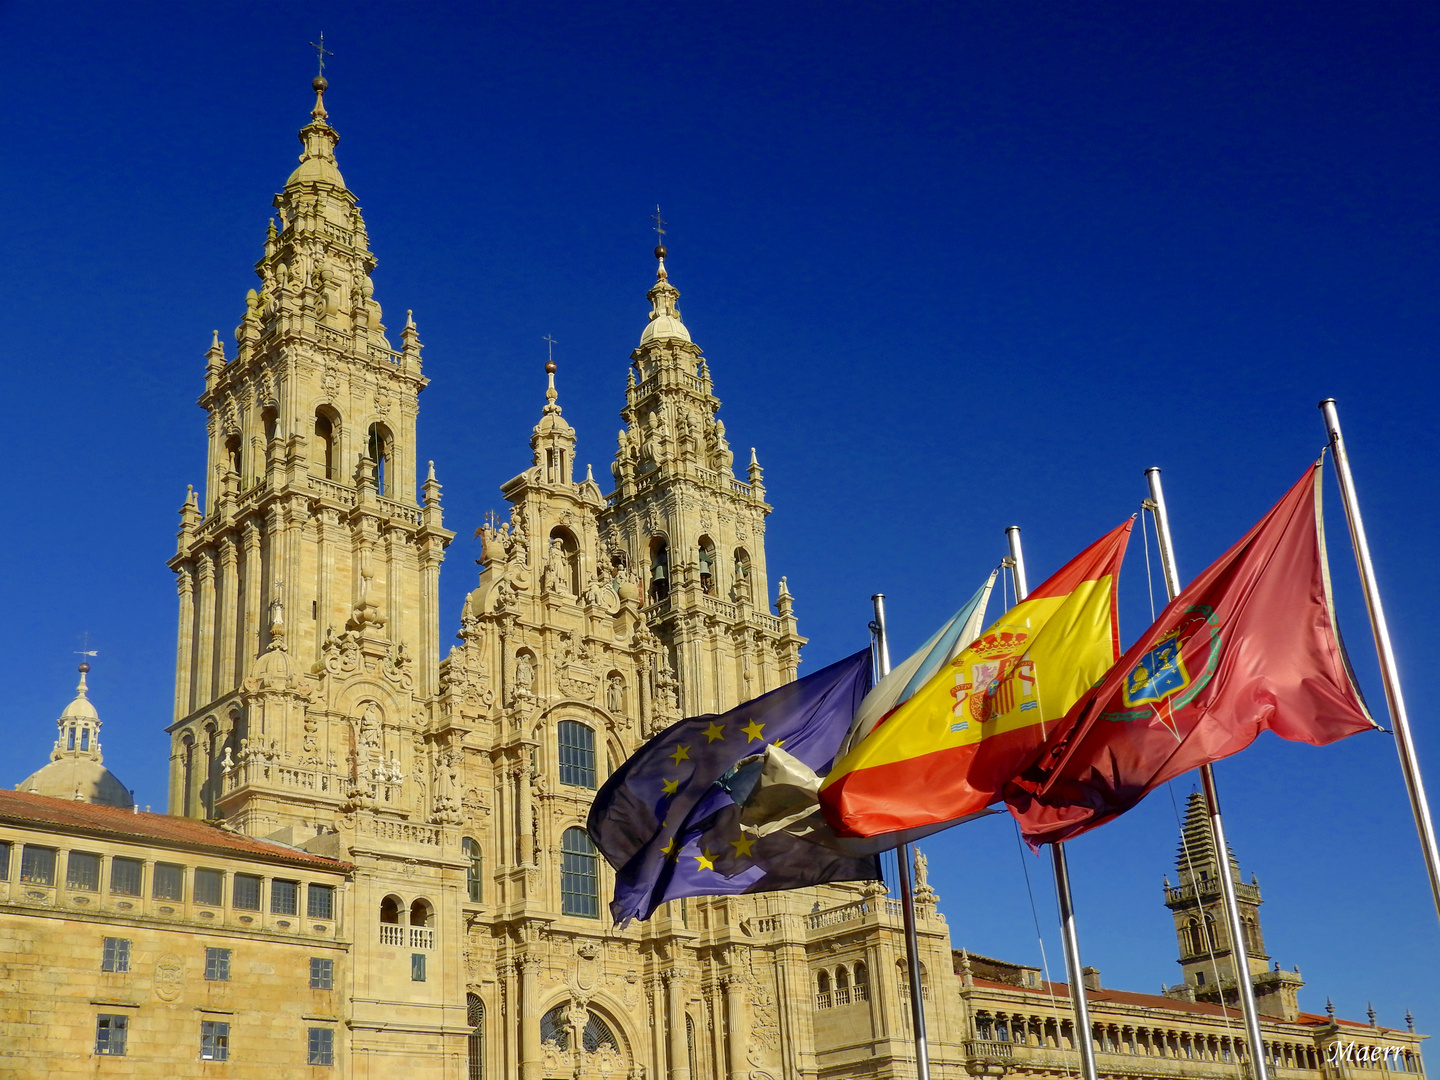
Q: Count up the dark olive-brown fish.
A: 0